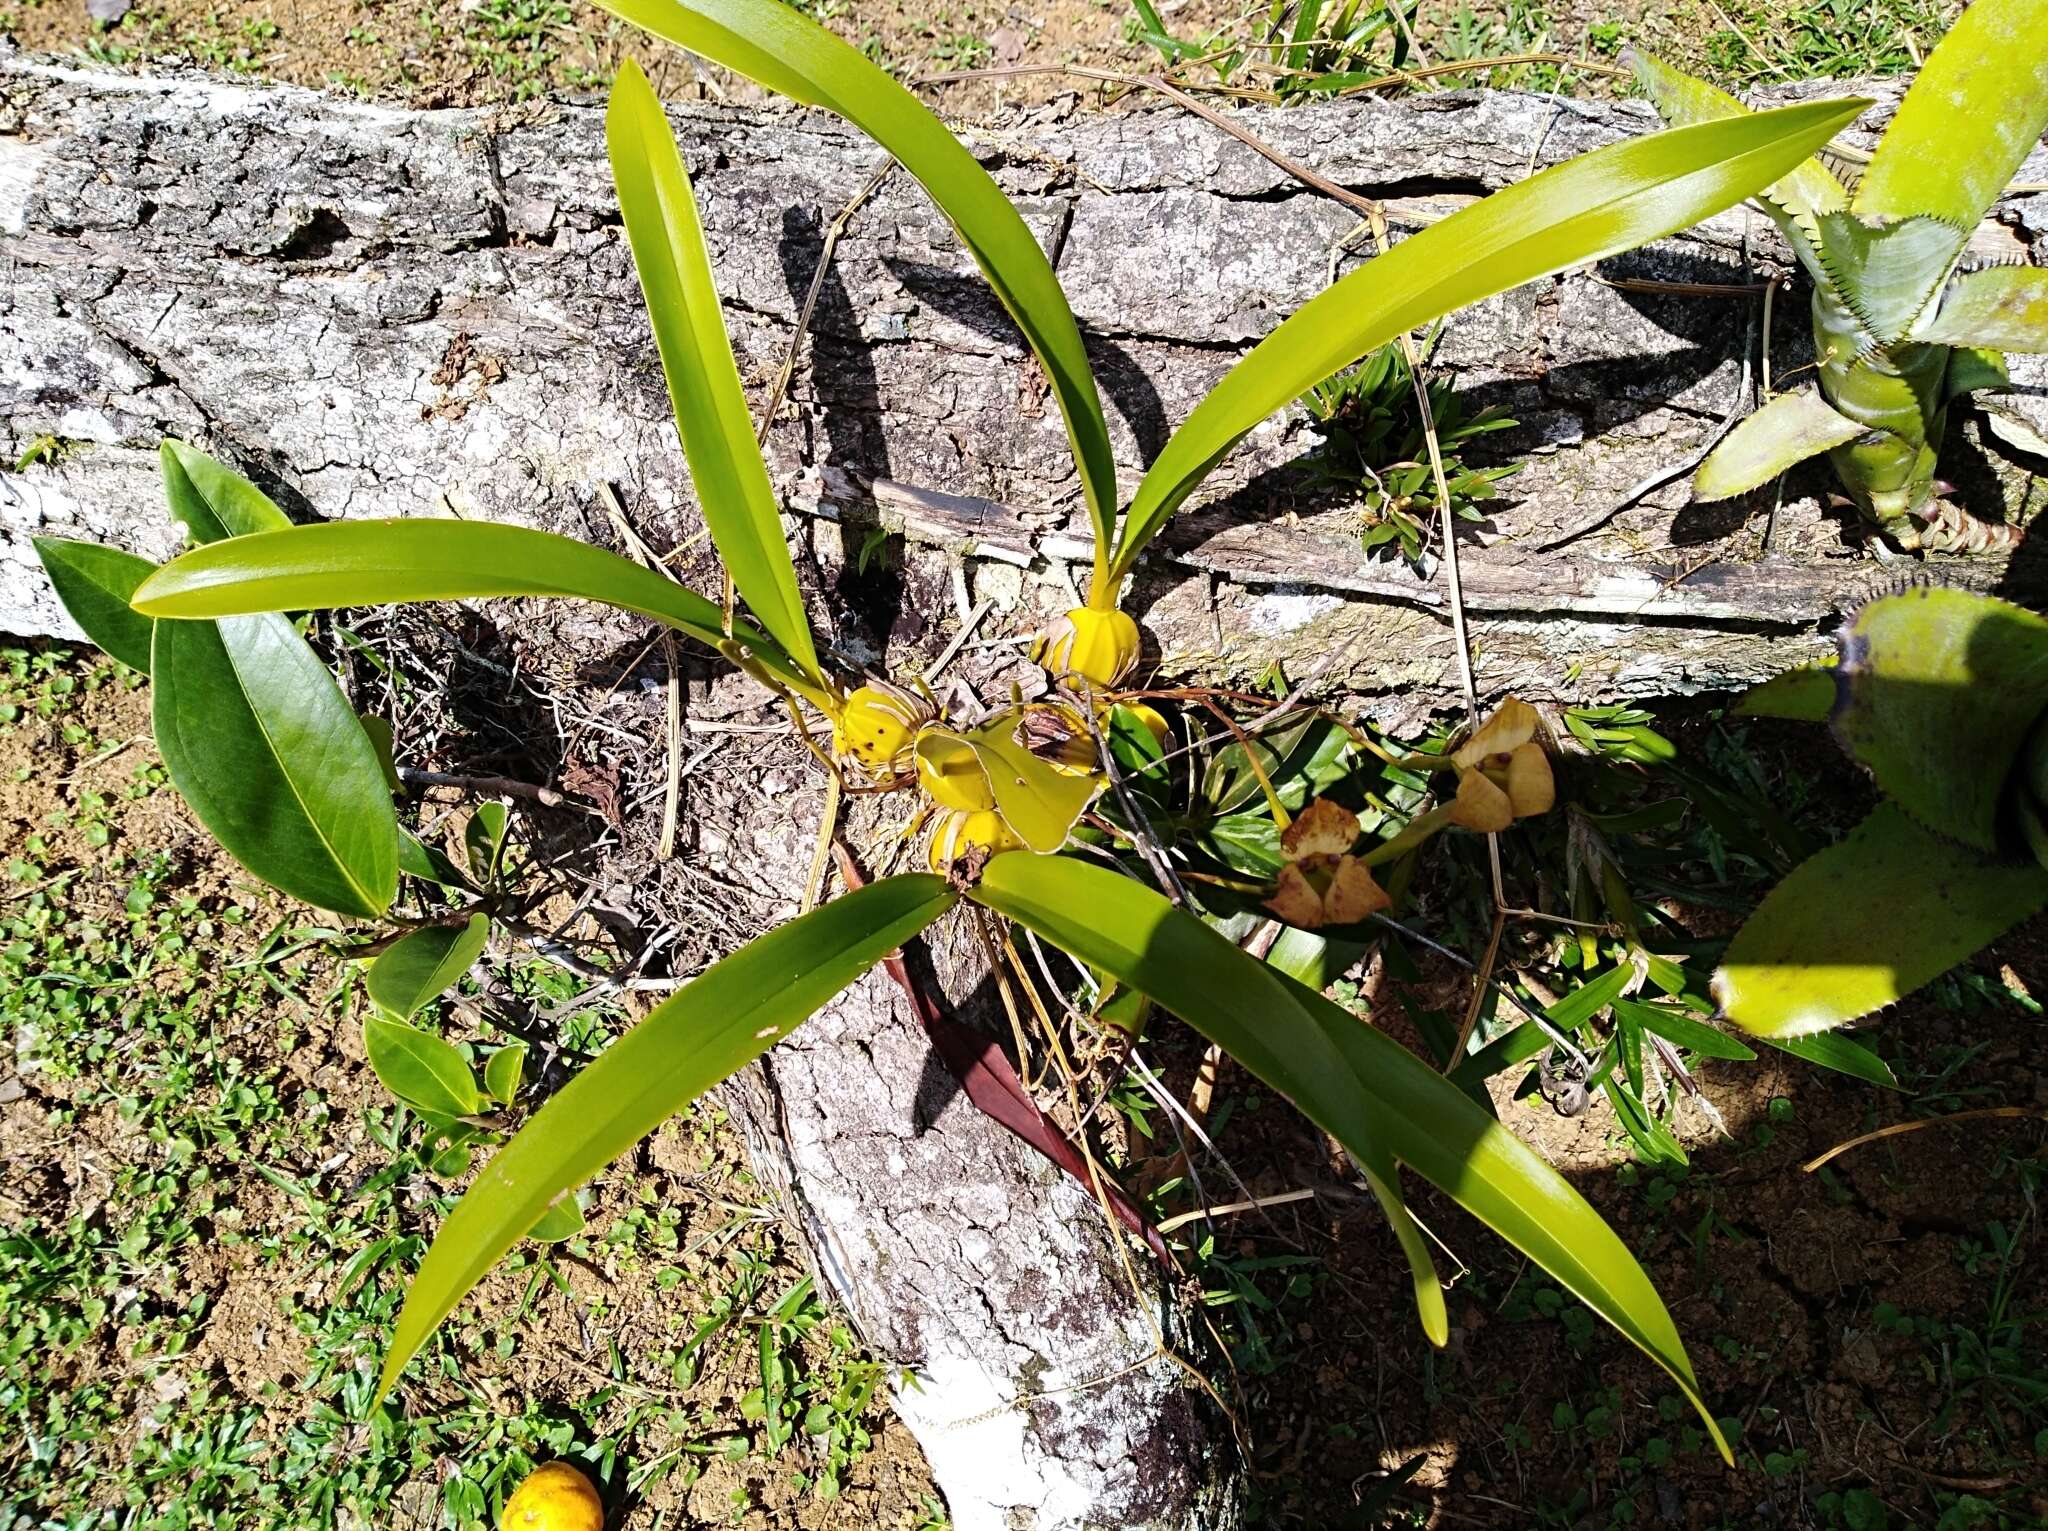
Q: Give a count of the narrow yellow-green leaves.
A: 7